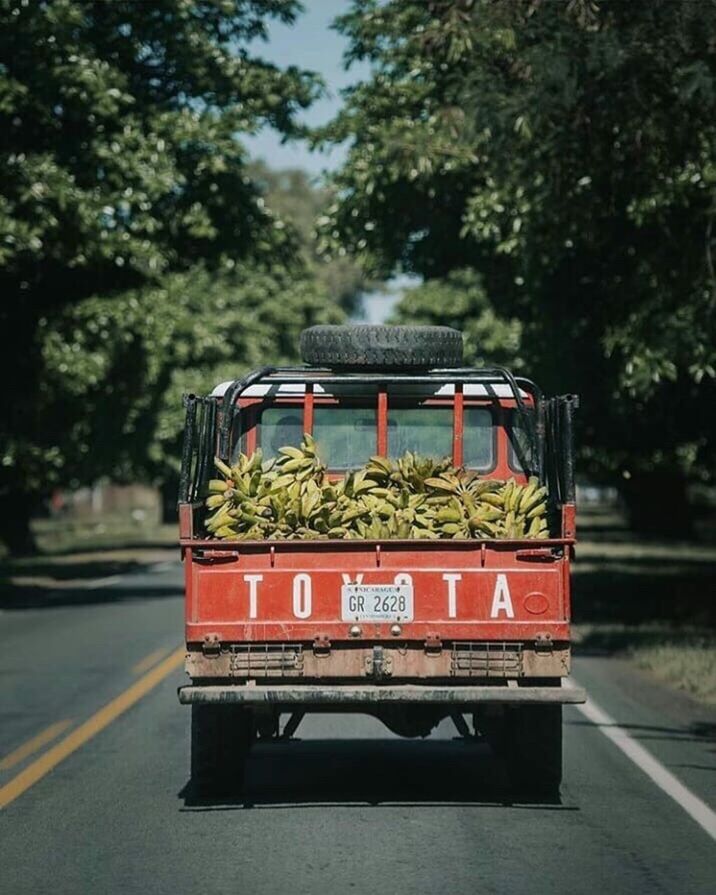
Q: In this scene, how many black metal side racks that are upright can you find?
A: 2